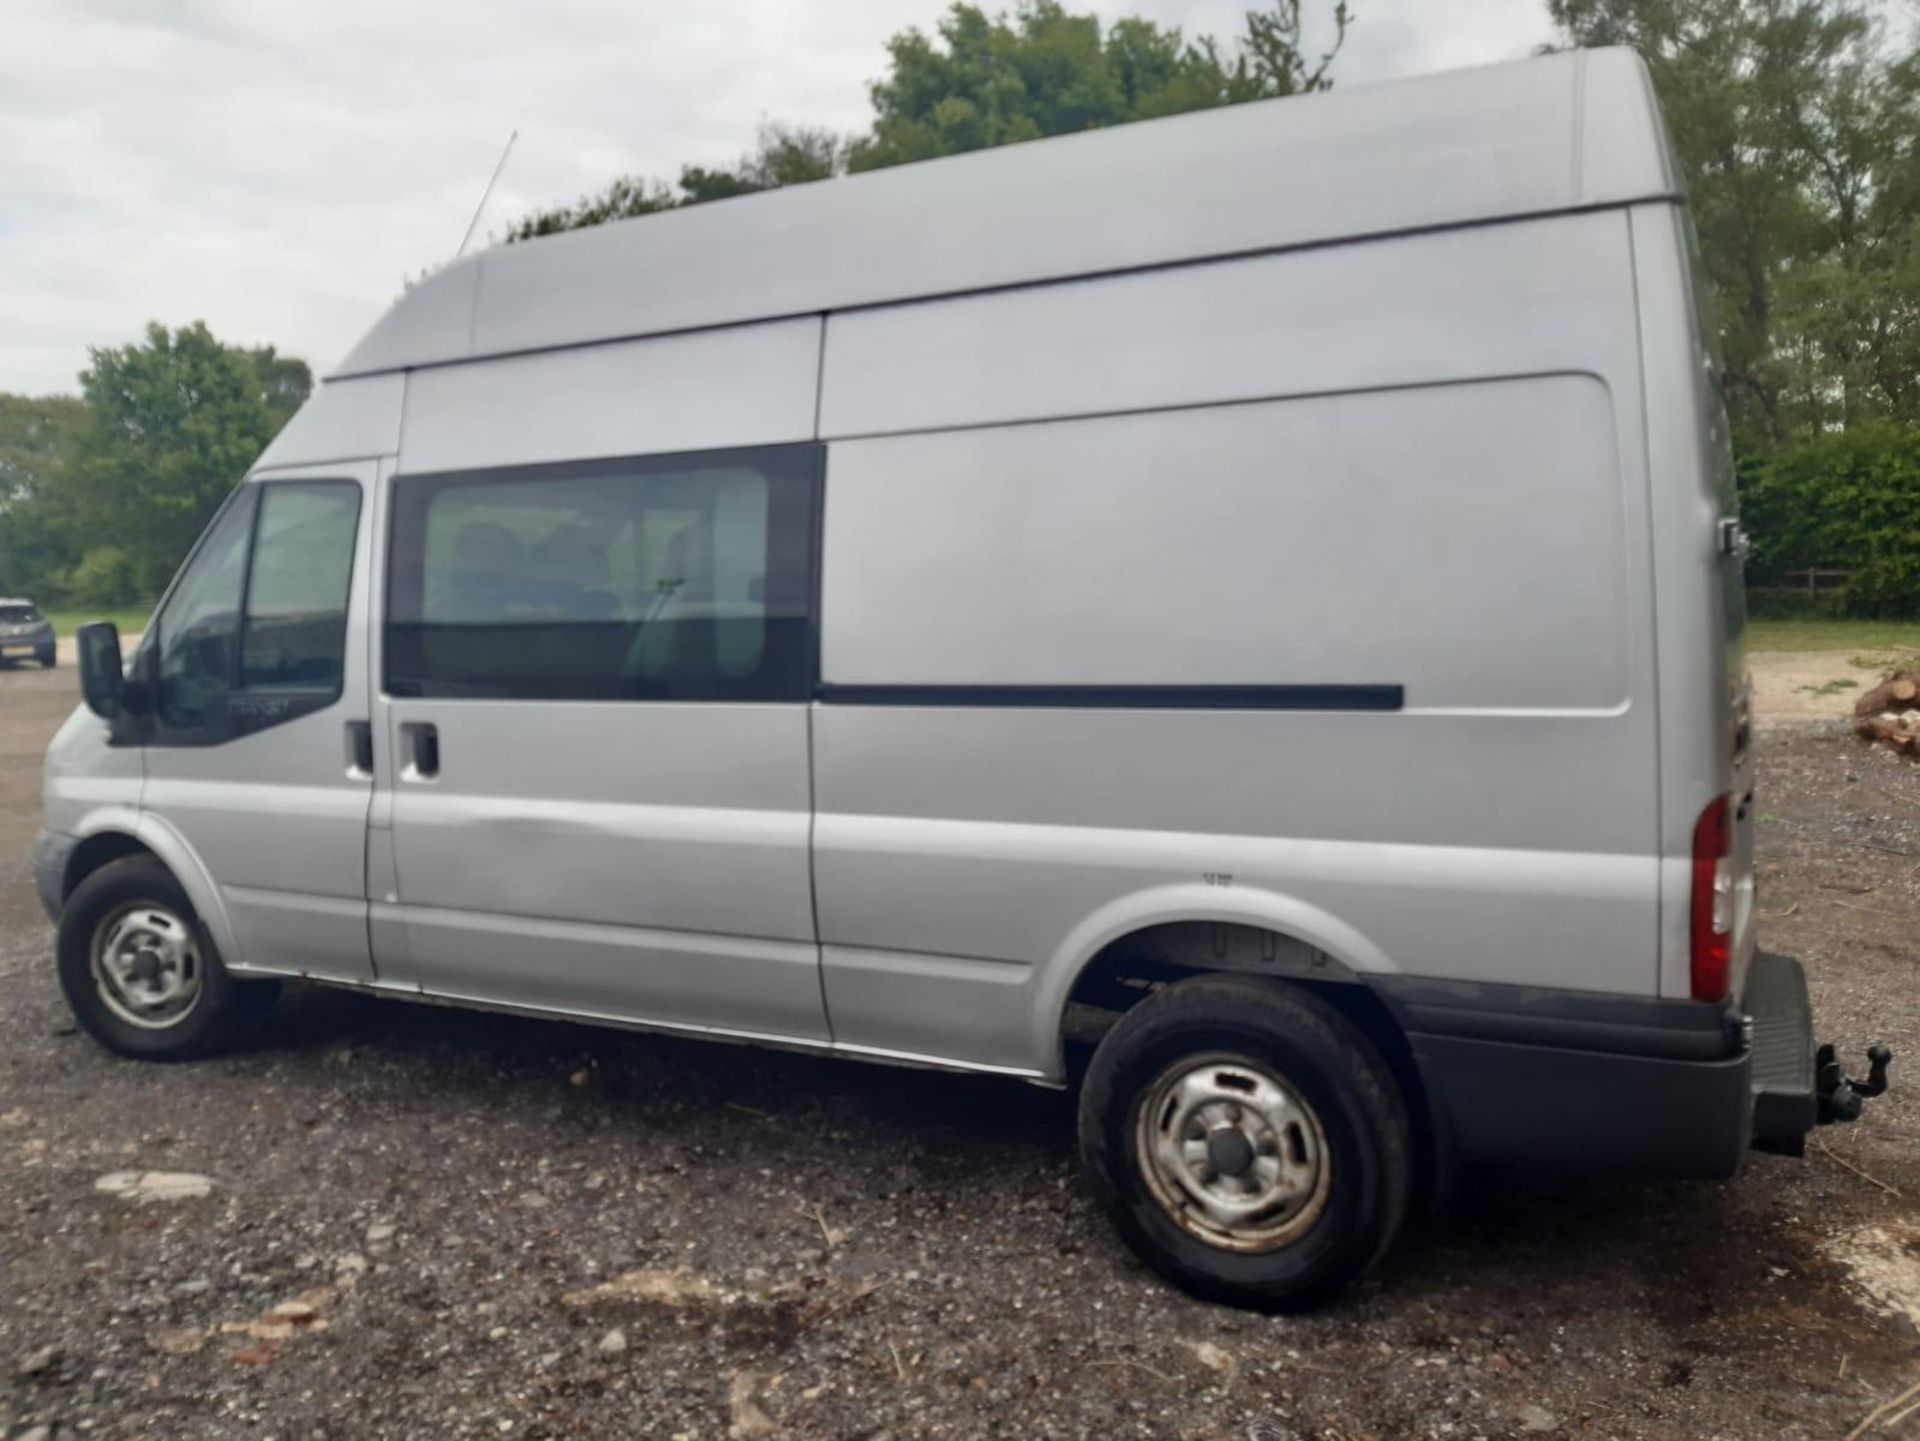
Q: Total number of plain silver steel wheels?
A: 2